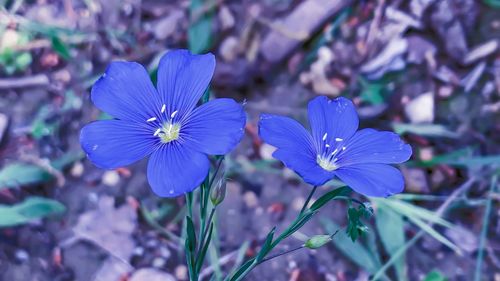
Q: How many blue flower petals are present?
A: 10